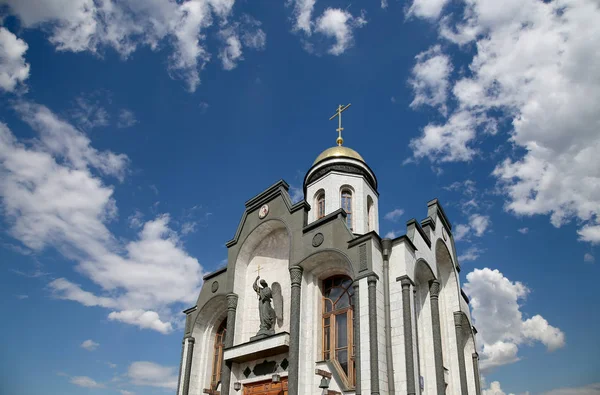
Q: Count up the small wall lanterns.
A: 2